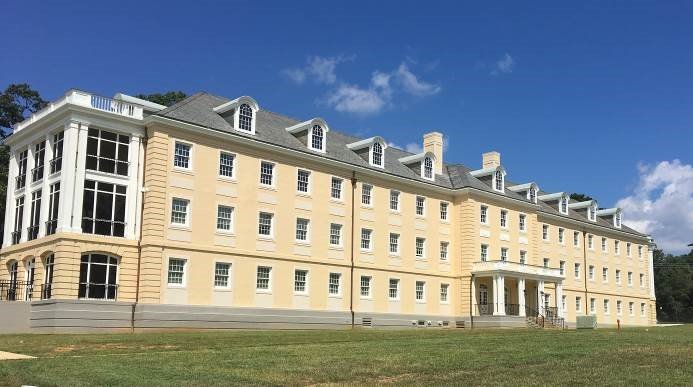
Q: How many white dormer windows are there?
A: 9